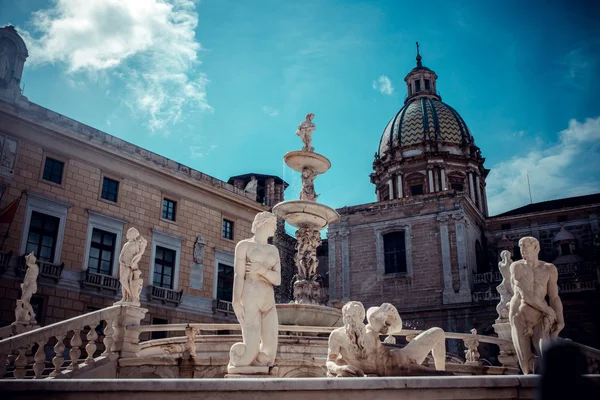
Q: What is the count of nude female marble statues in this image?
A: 1